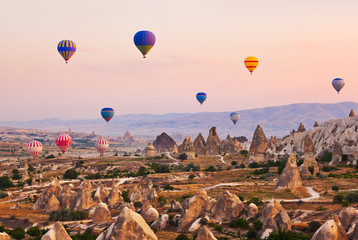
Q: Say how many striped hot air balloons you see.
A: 5